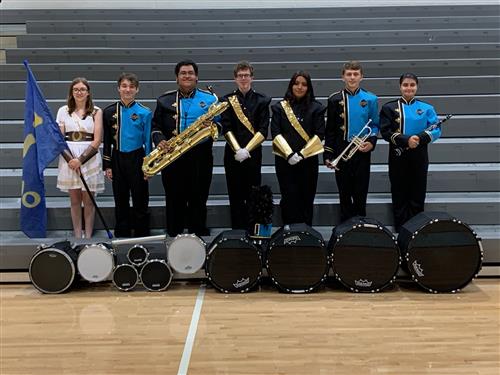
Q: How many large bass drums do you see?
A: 4